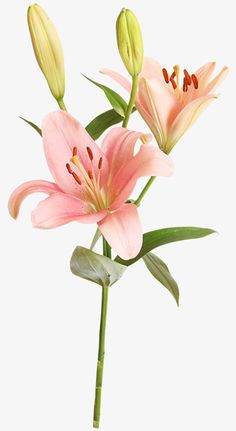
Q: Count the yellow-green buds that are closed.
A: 2